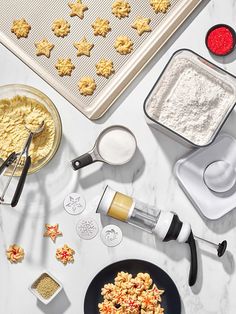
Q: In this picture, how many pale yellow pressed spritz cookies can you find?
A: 13